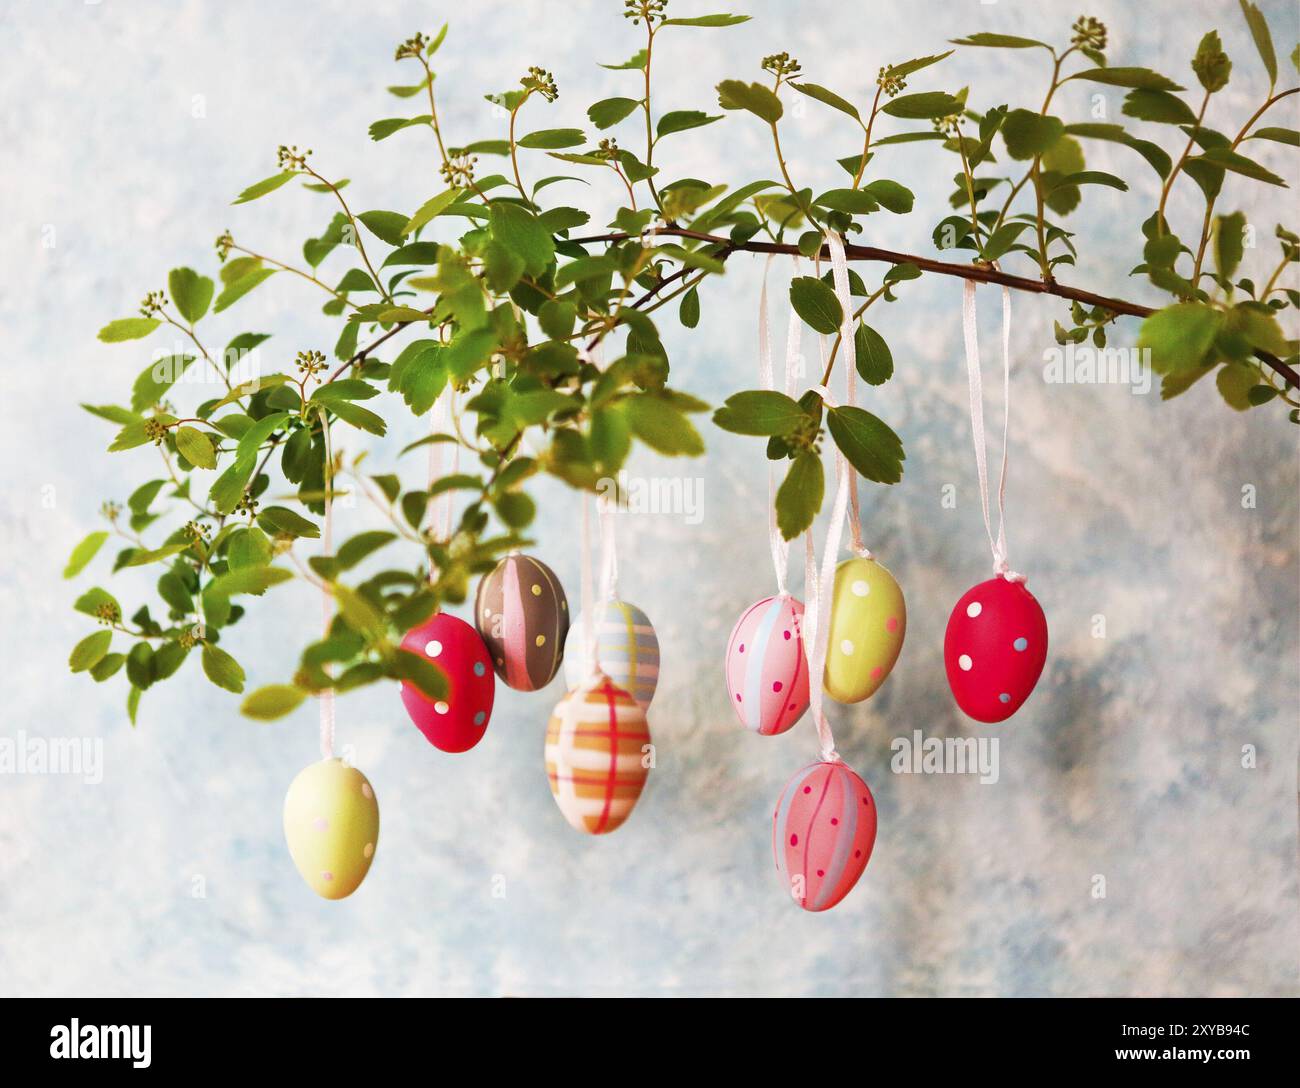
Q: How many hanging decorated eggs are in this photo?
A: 9